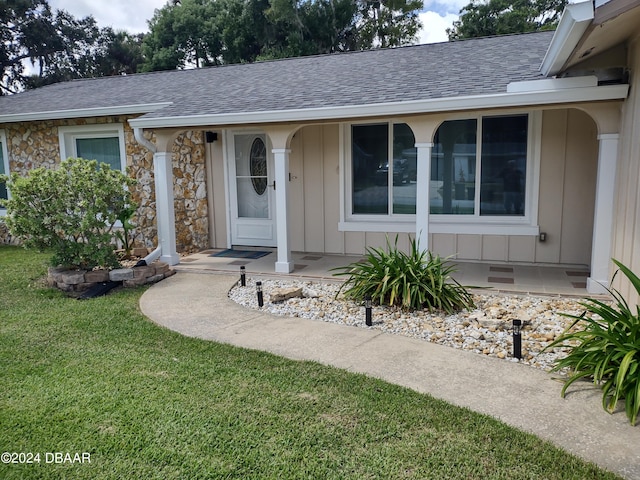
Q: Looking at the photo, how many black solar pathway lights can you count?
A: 4